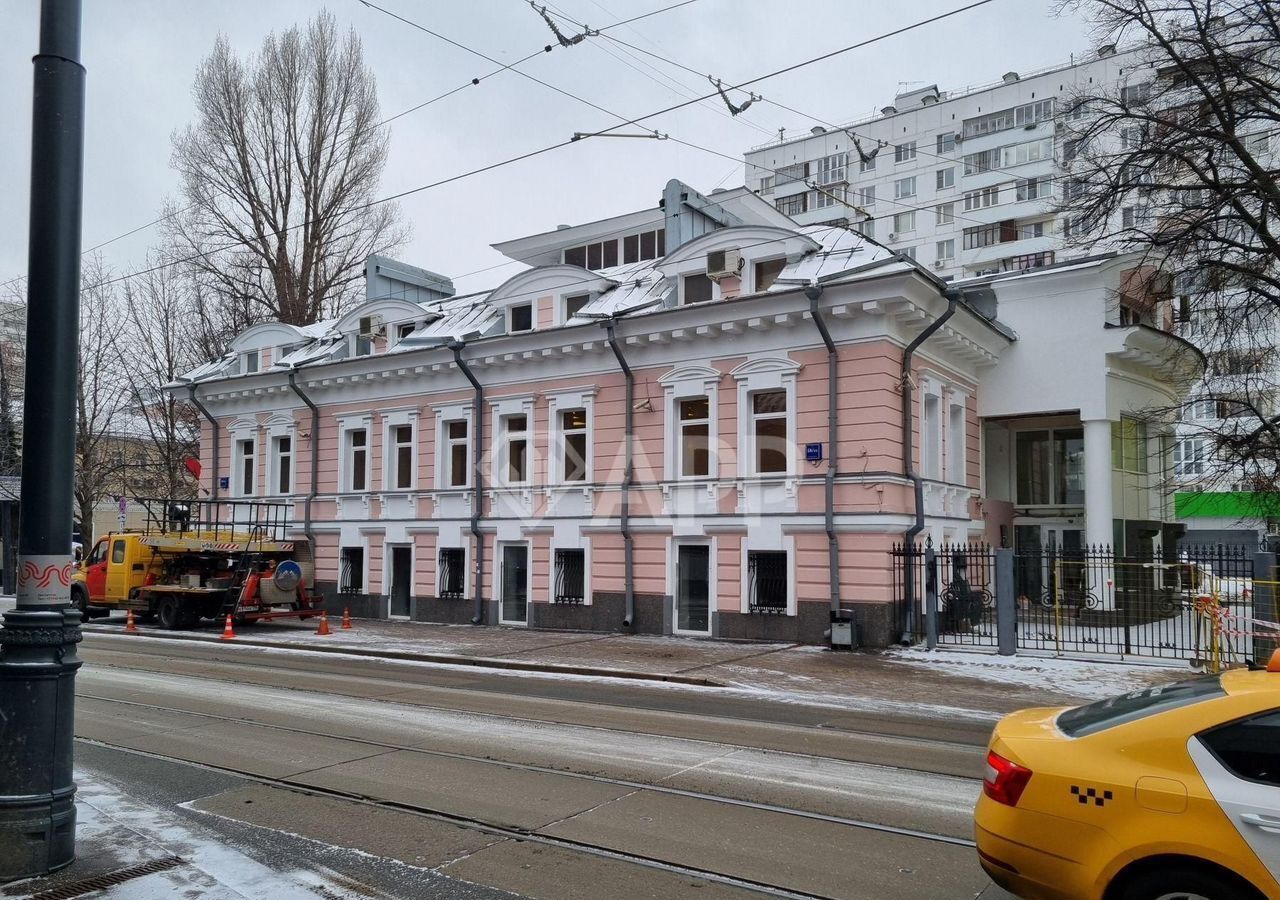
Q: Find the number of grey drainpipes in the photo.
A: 6